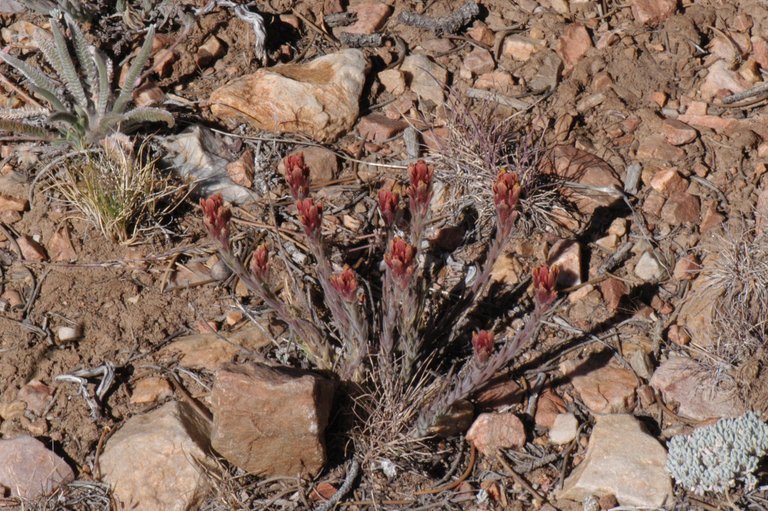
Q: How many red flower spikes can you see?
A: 11